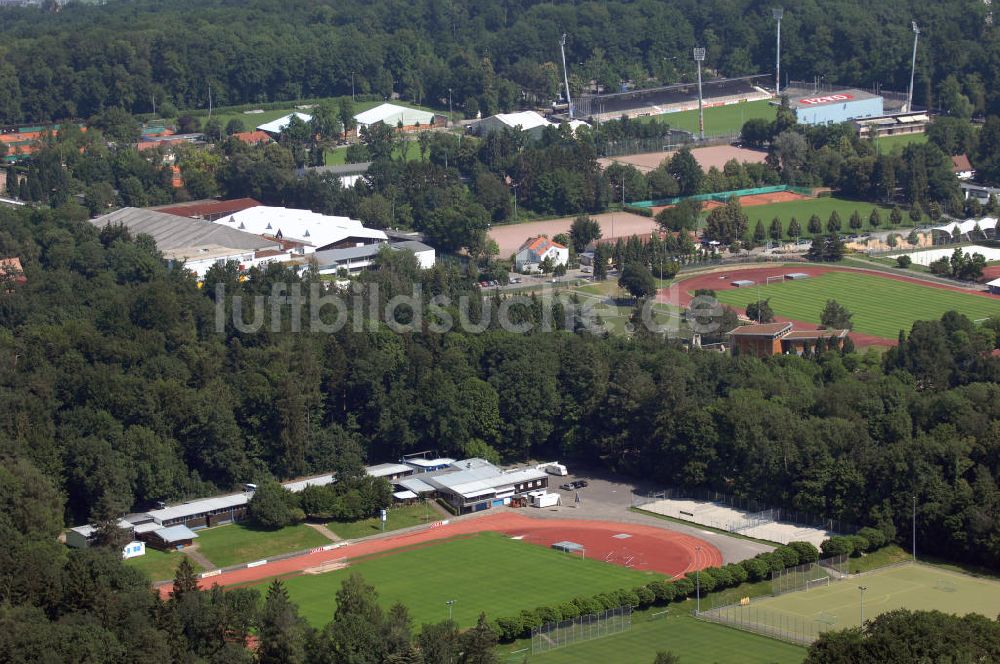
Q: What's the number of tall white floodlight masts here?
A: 4